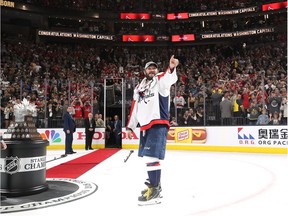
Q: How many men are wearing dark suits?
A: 3